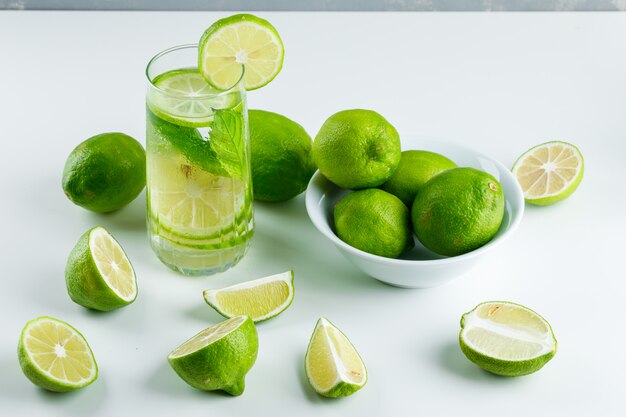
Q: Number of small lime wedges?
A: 2